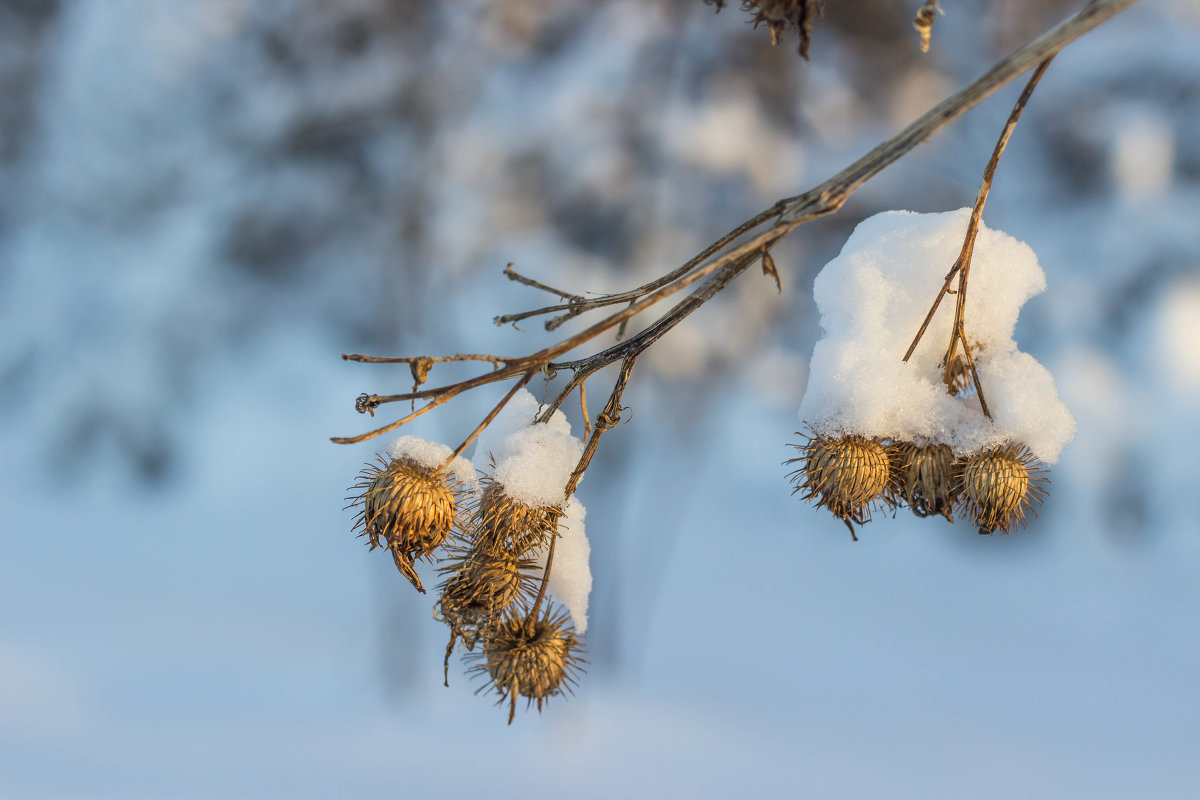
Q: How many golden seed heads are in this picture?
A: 7